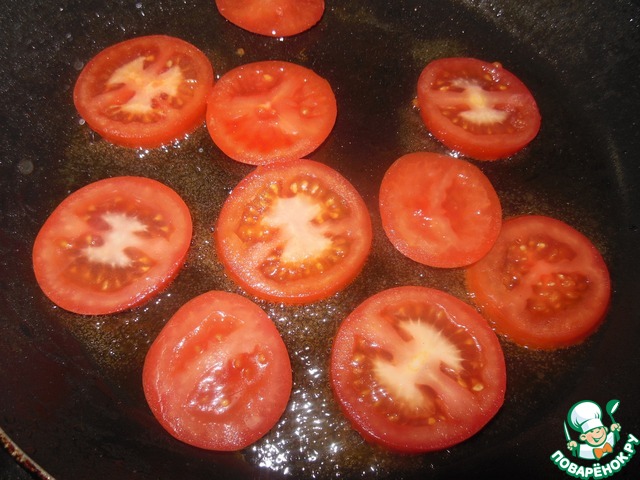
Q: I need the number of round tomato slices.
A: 10